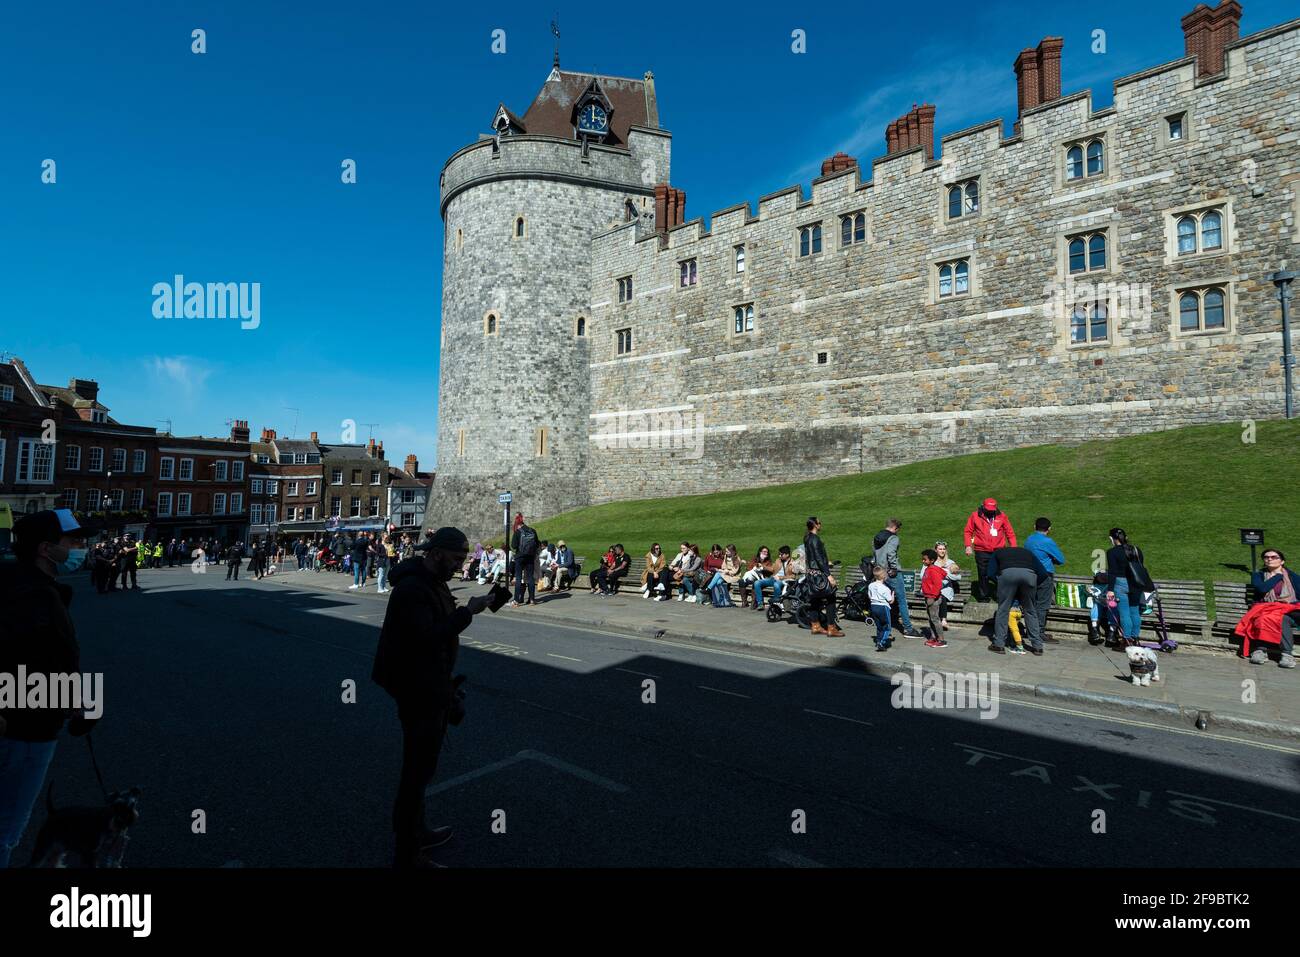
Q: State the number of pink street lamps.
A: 0